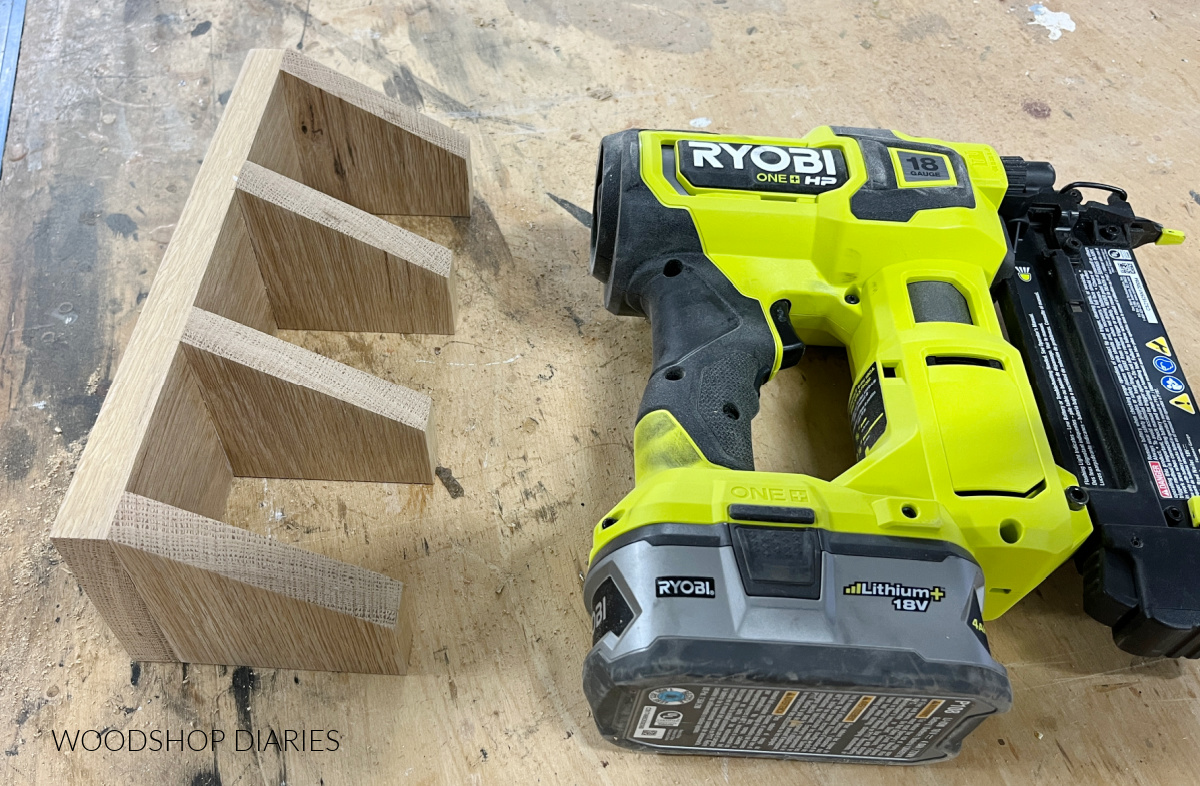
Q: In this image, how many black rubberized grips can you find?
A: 1